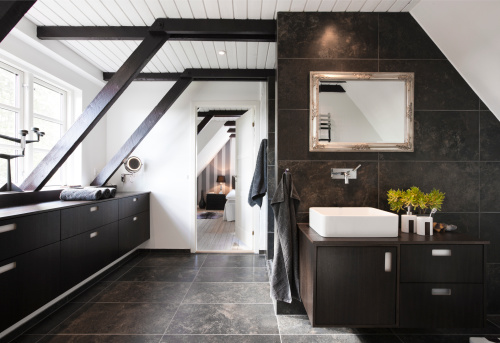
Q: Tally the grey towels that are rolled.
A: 3